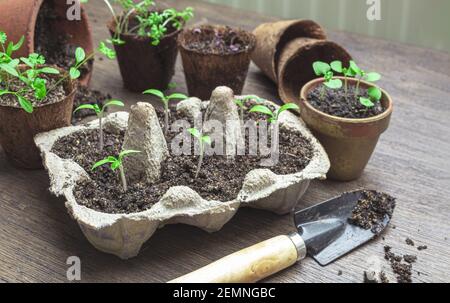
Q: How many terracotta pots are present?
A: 2